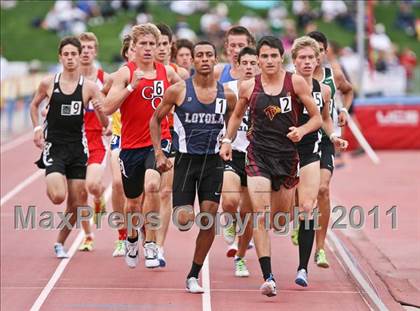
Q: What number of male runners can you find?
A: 12